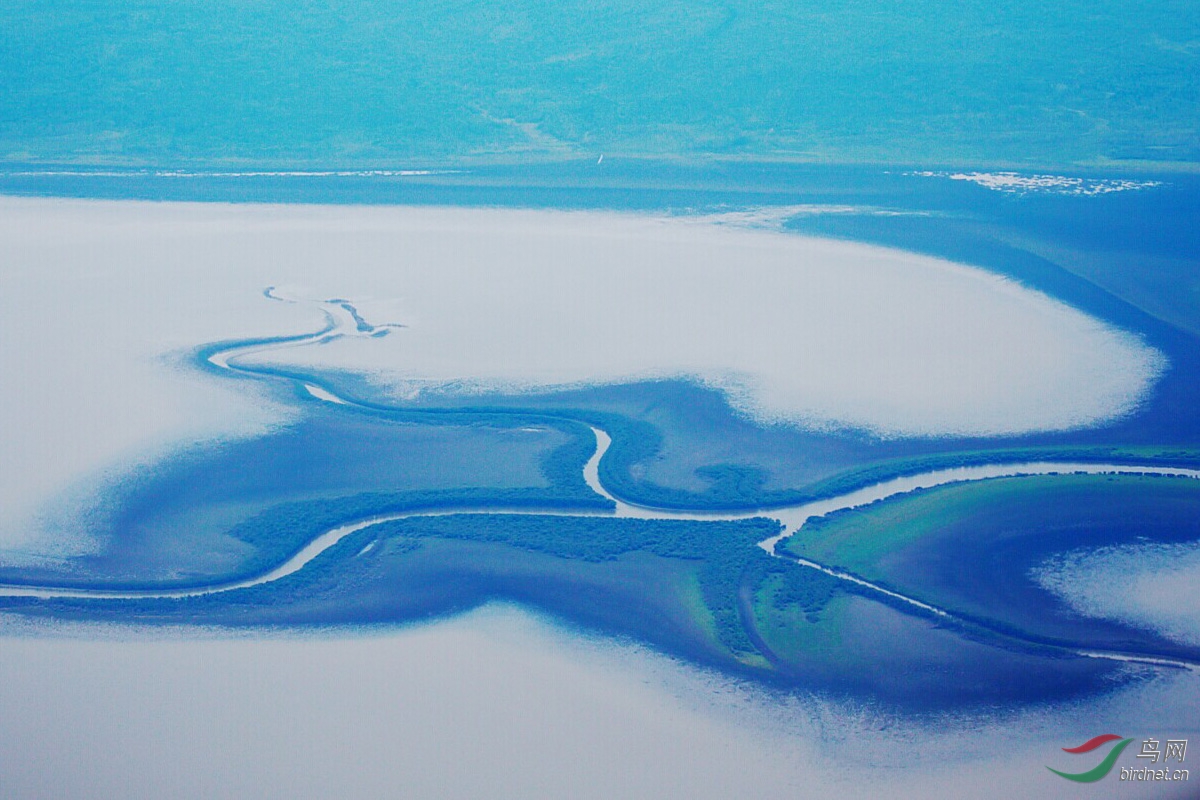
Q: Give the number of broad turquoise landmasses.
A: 1